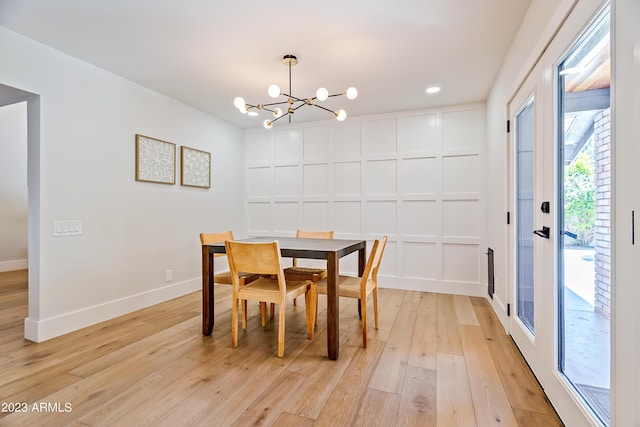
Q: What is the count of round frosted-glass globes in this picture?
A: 8